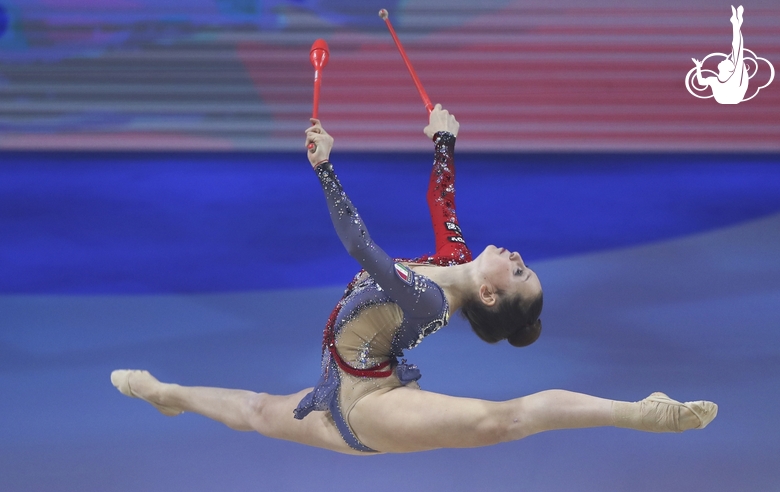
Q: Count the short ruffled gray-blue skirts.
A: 1